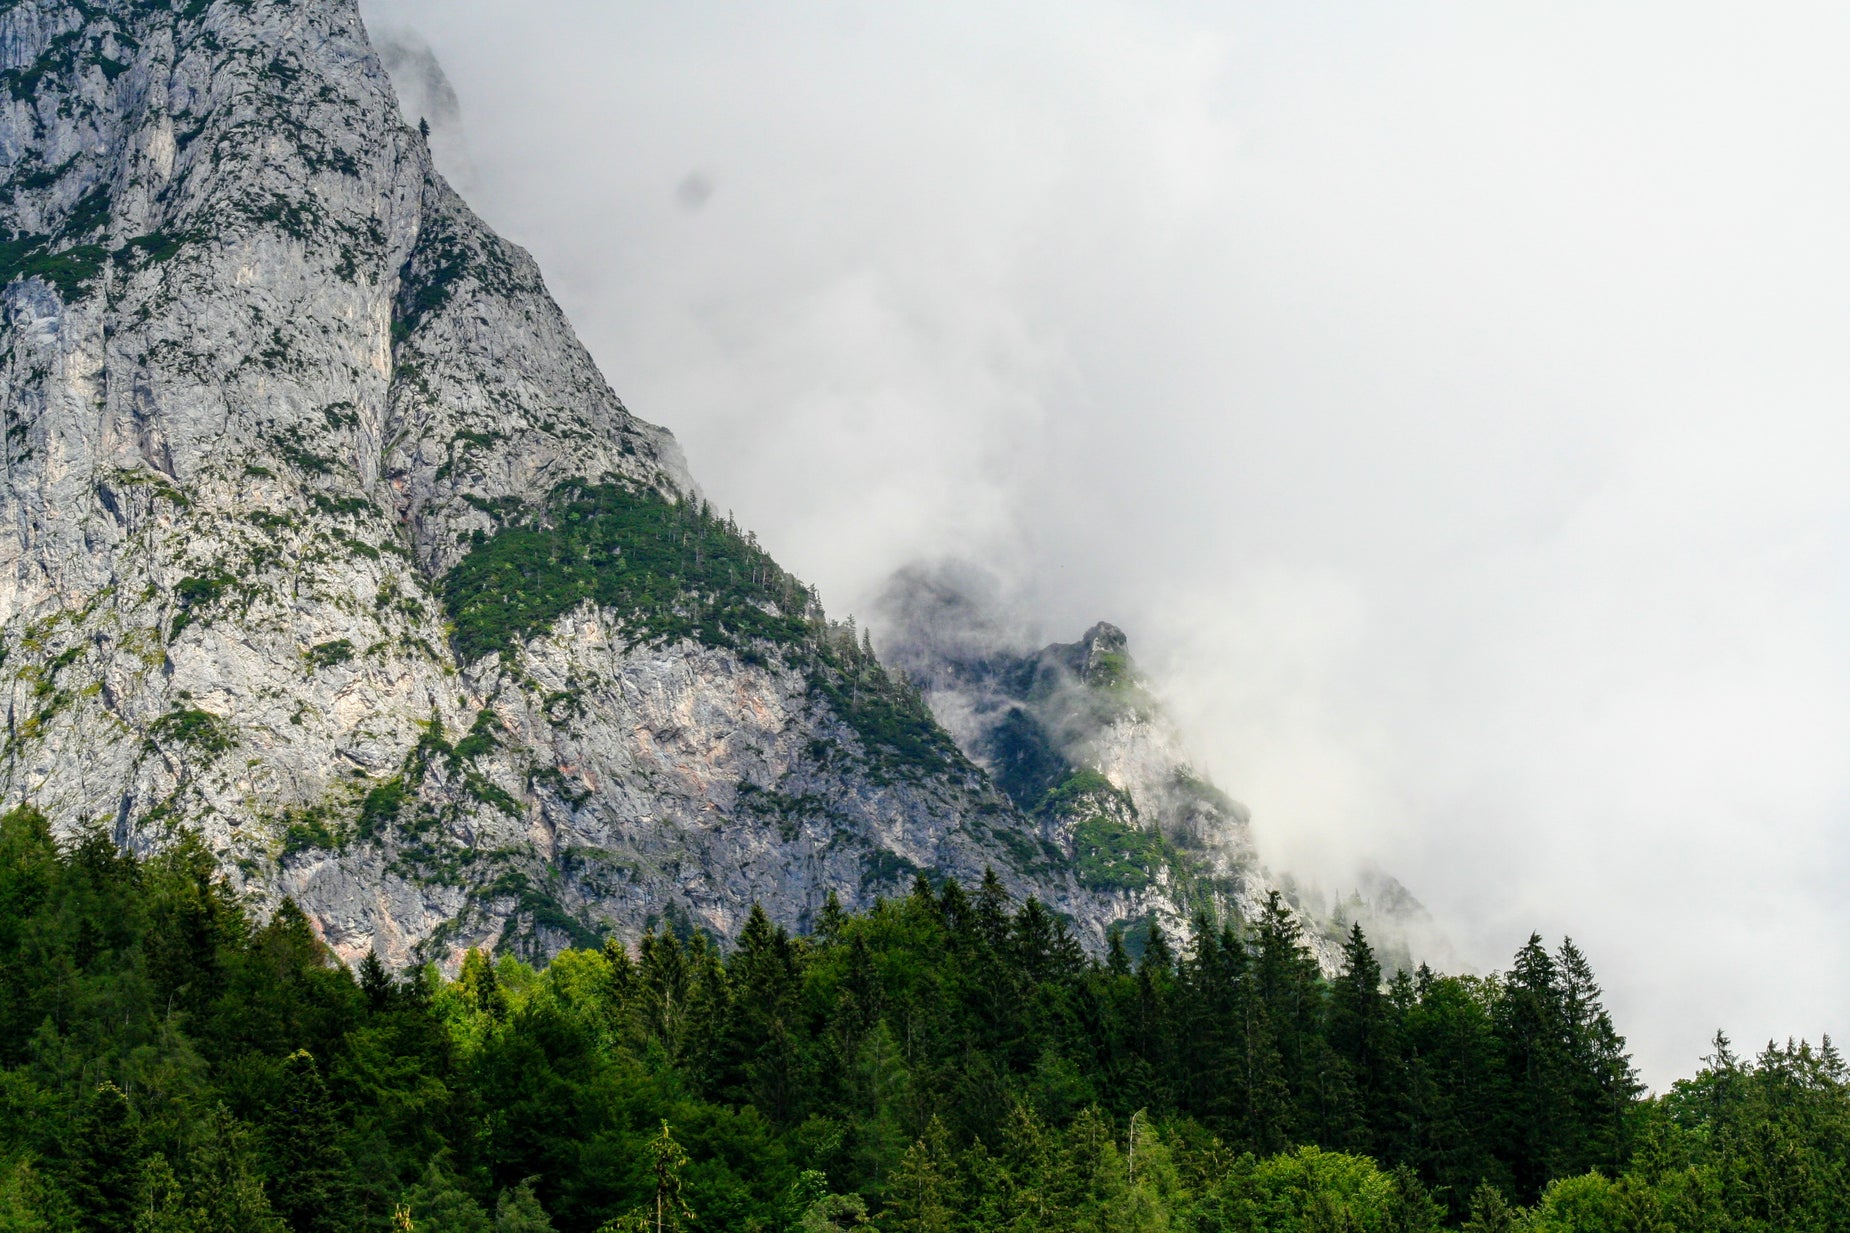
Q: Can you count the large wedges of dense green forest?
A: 1